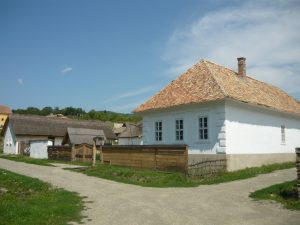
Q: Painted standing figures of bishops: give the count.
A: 0